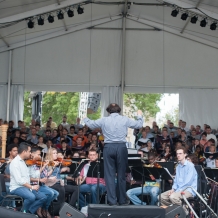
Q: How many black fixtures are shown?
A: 11